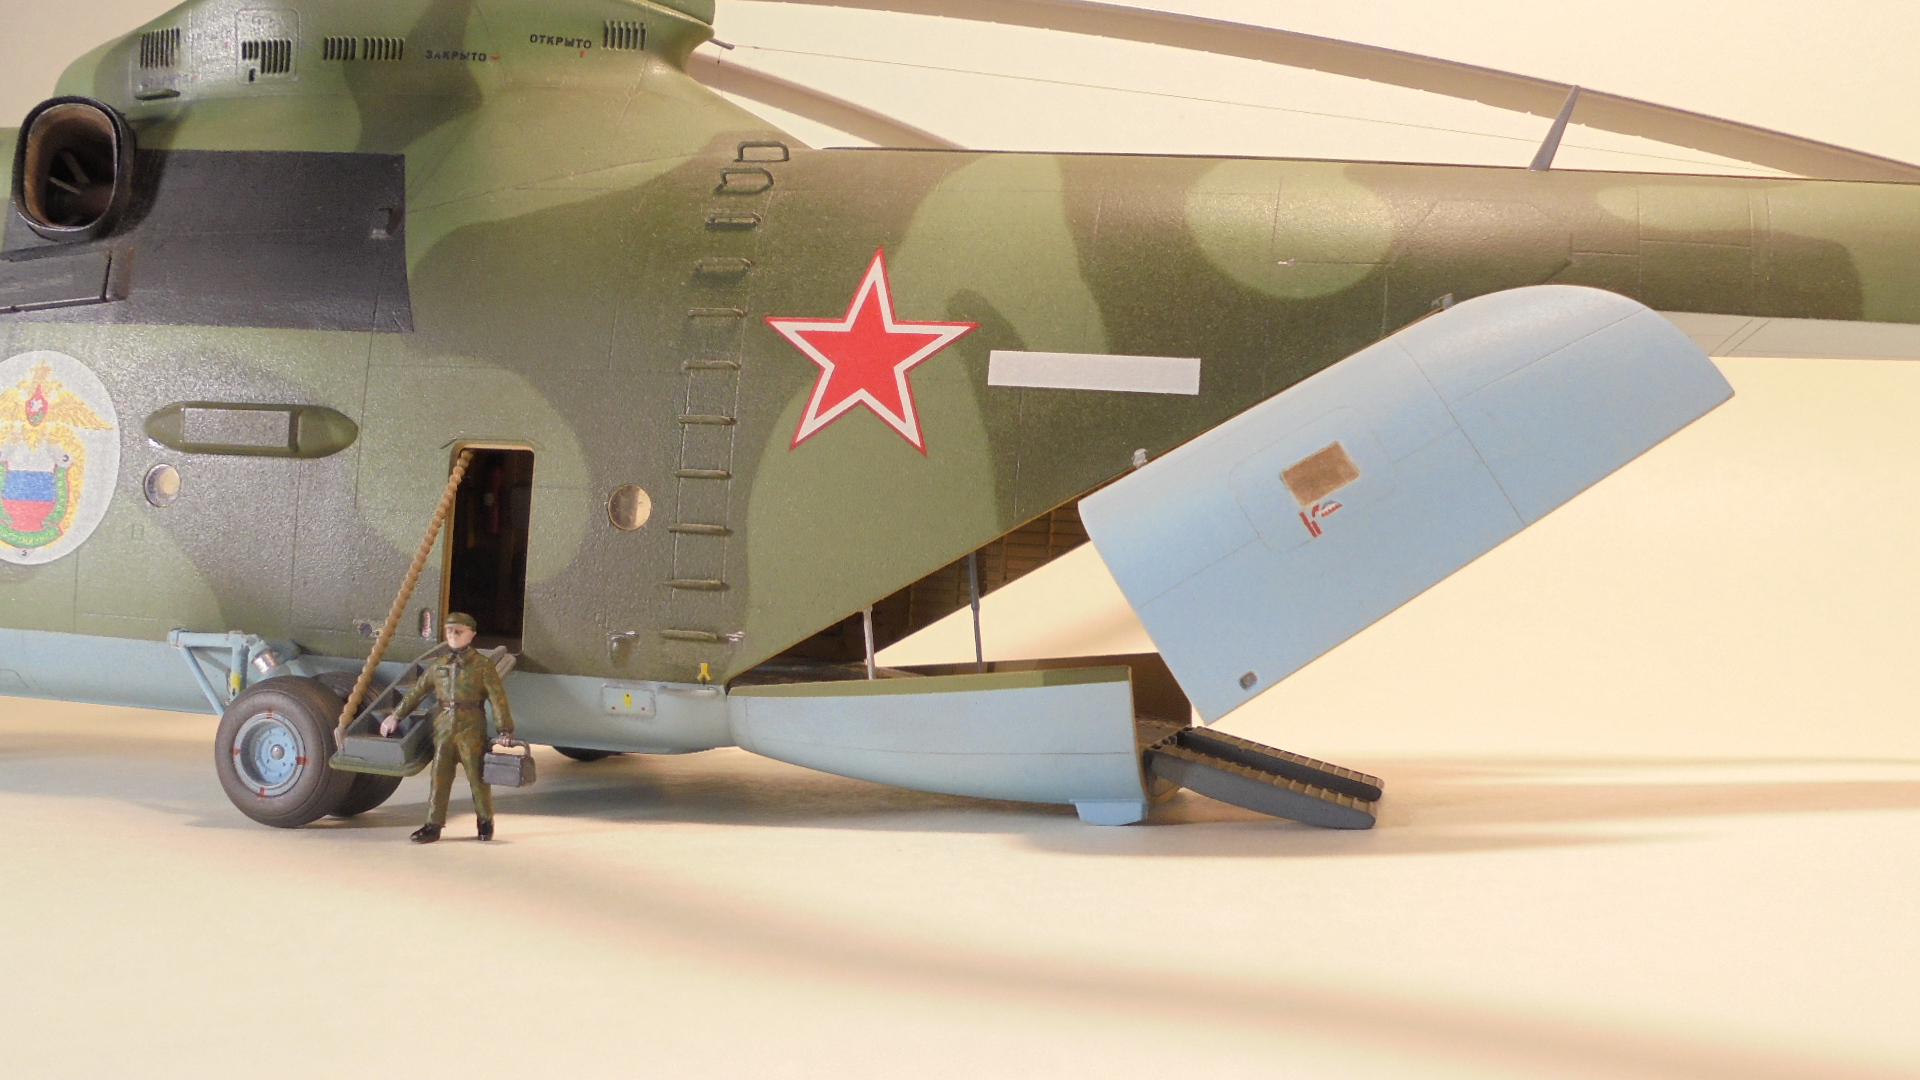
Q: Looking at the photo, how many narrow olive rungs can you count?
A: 11